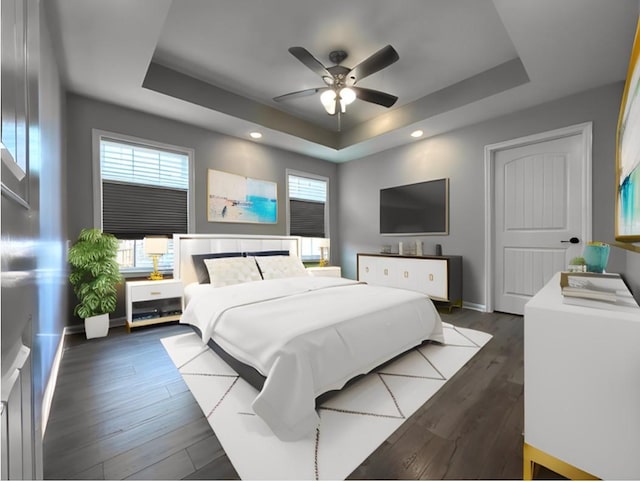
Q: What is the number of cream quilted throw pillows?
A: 2